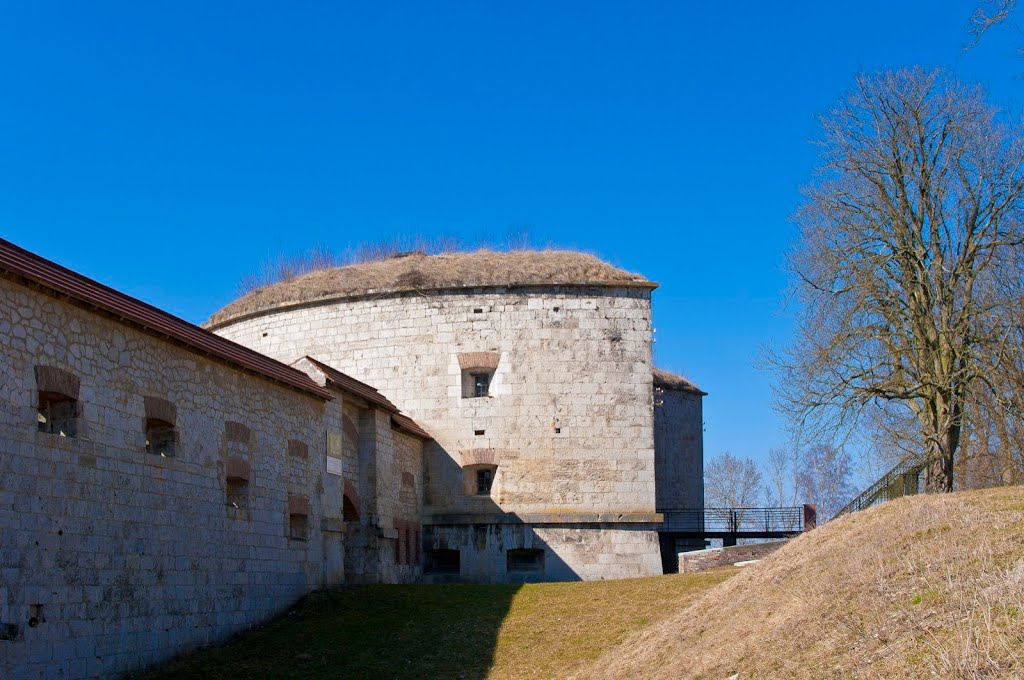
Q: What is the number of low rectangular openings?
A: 2